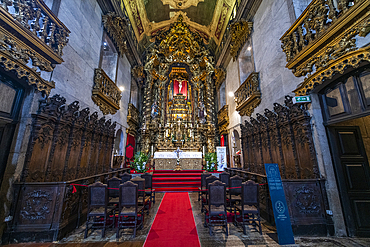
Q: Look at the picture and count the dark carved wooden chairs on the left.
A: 6